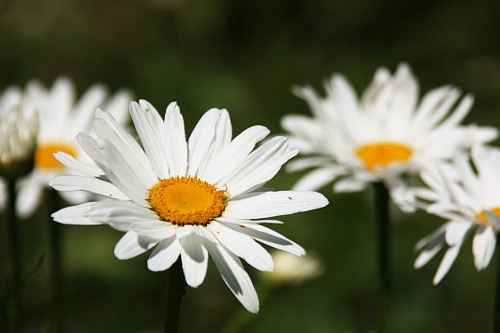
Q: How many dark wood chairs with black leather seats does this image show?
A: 0